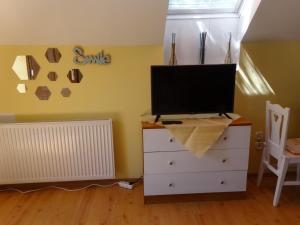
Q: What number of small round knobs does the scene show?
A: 6